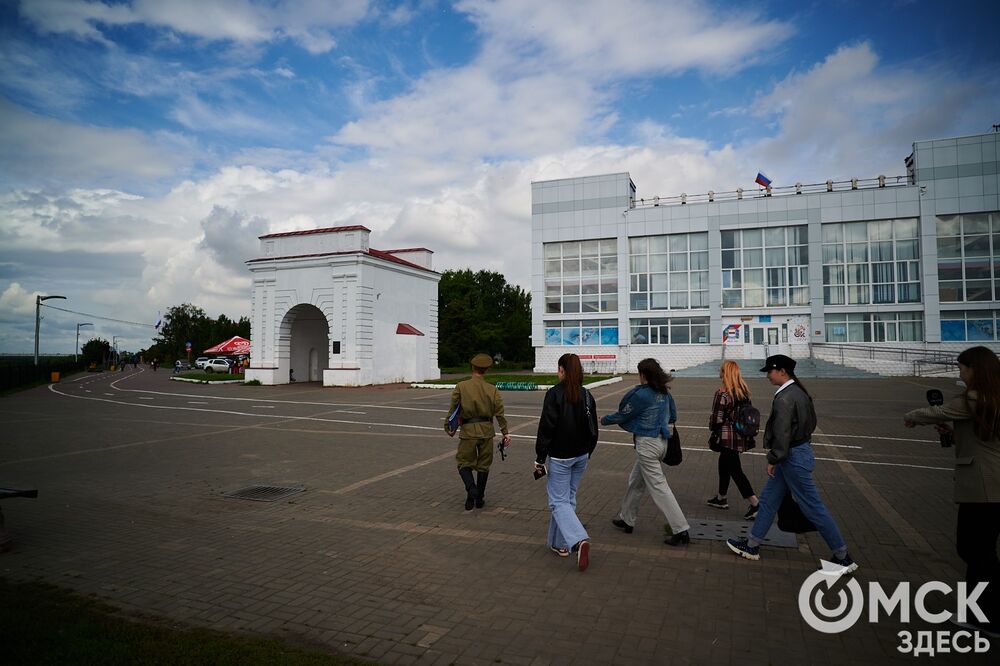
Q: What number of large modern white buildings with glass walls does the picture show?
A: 1